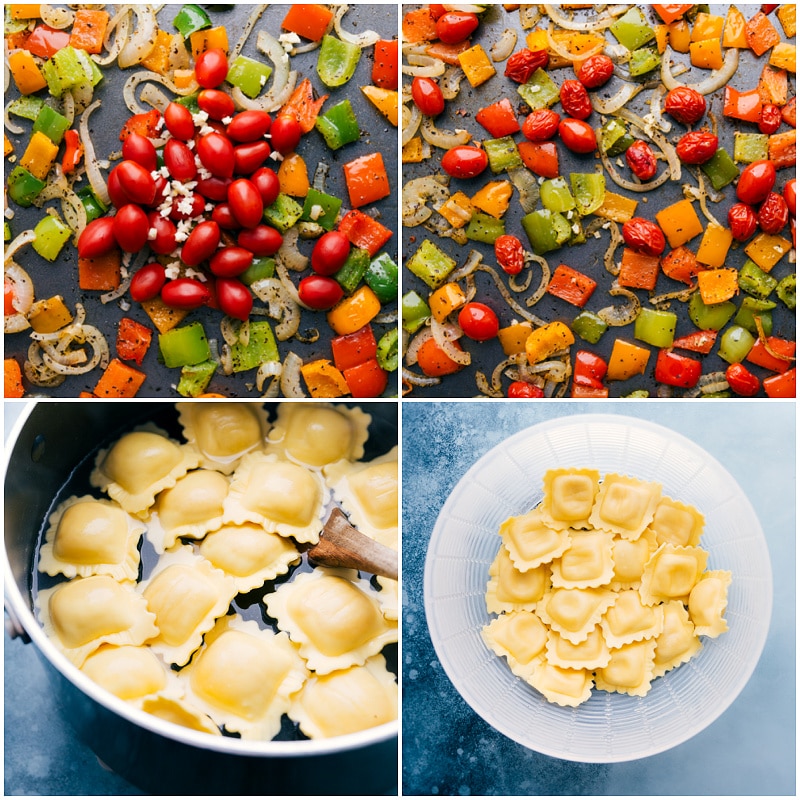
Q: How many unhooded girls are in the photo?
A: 0